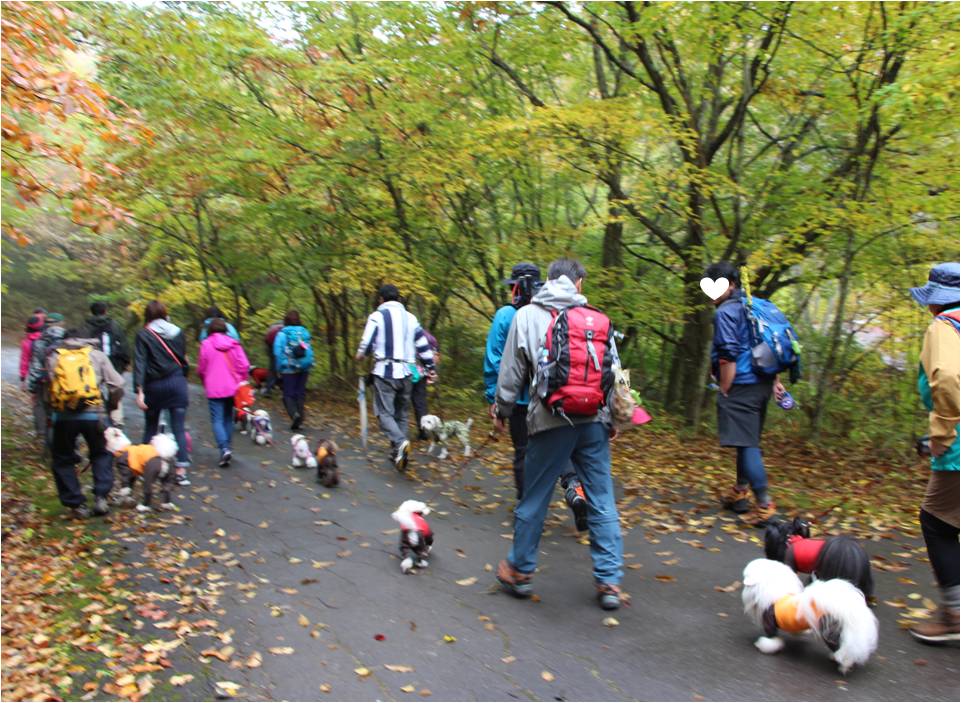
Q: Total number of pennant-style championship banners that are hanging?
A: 0